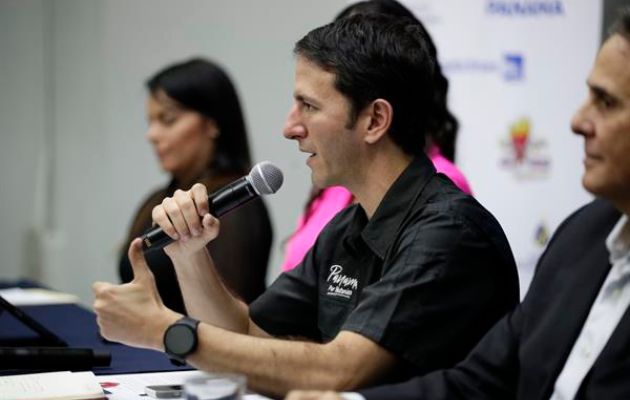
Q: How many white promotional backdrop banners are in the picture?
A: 1